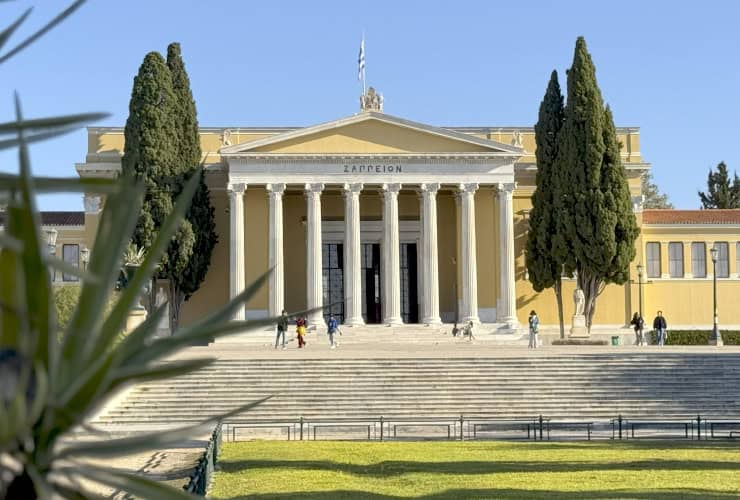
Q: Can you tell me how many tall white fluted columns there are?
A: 8